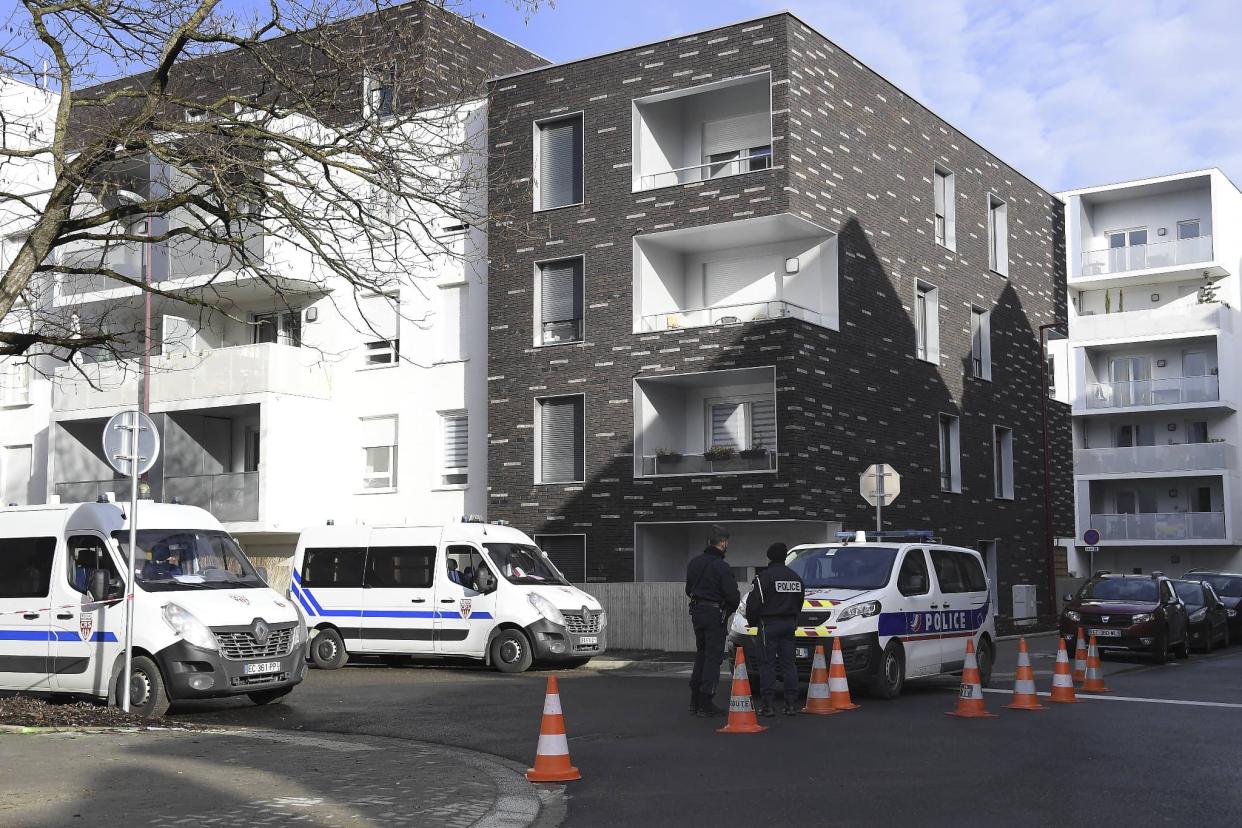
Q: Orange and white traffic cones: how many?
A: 9